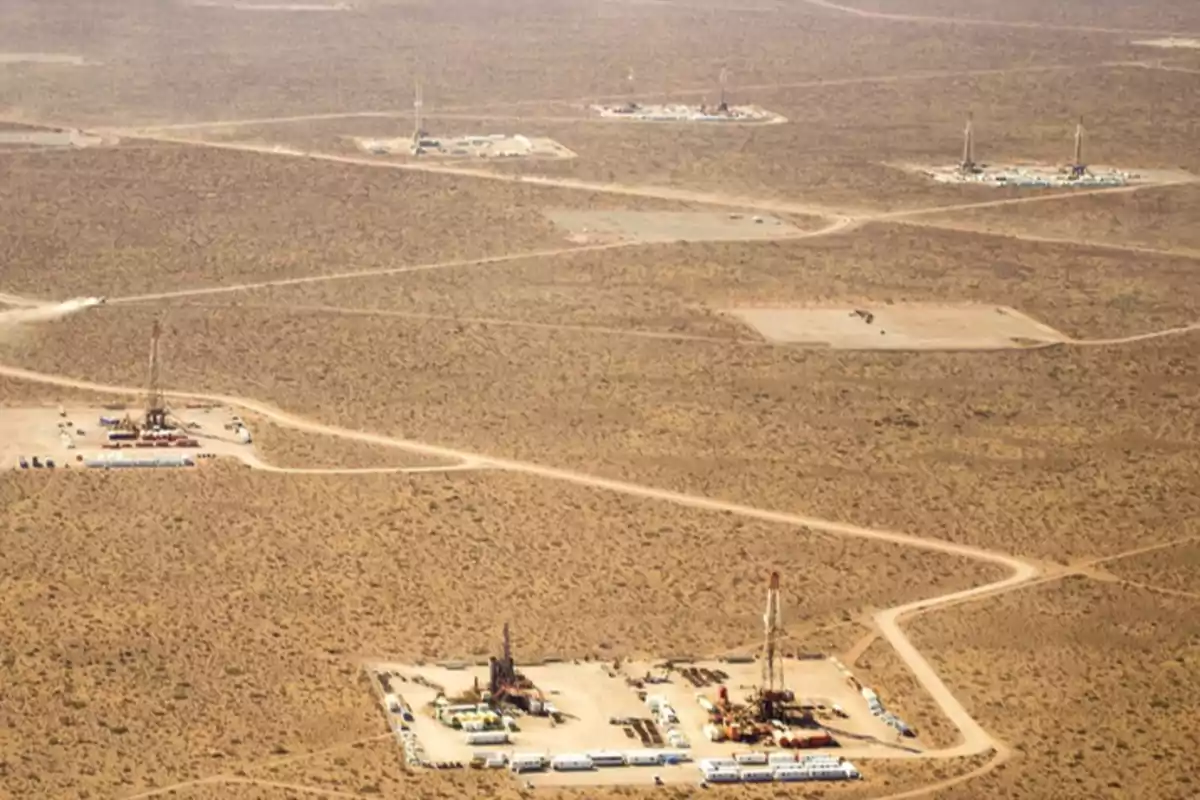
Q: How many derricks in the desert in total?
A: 8